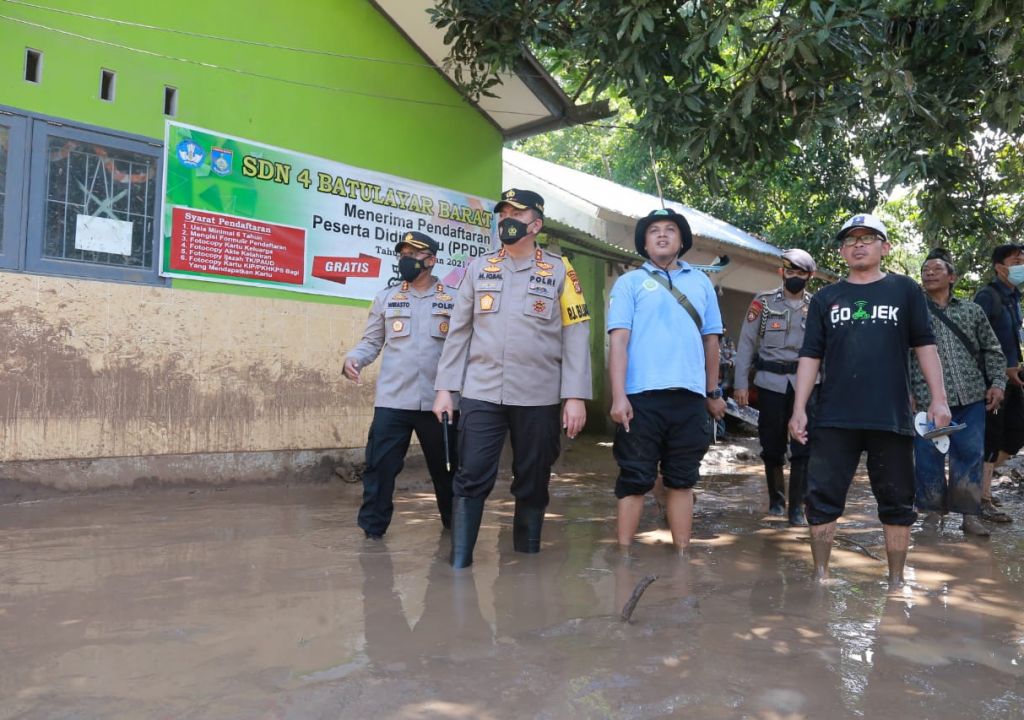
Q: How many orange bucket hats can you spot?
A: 0